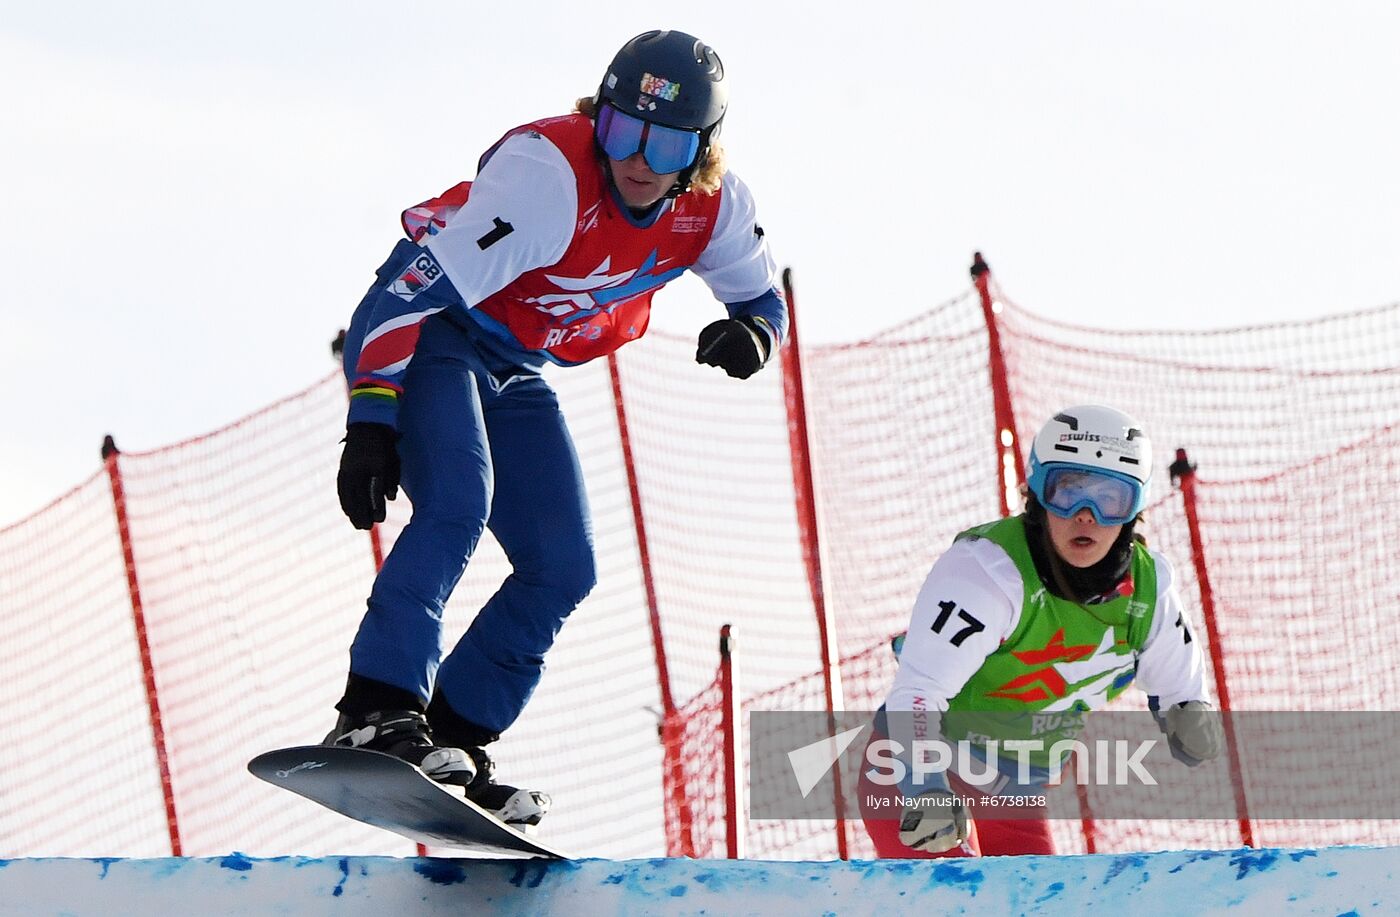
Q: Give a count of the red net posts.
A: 7